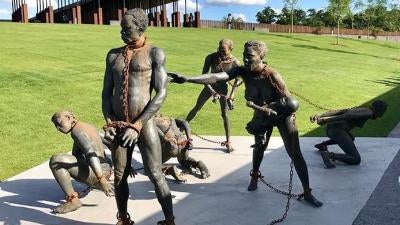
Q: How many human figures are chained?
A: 6